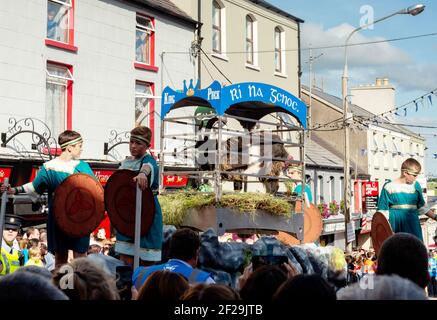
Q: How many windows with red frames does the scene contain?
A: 4